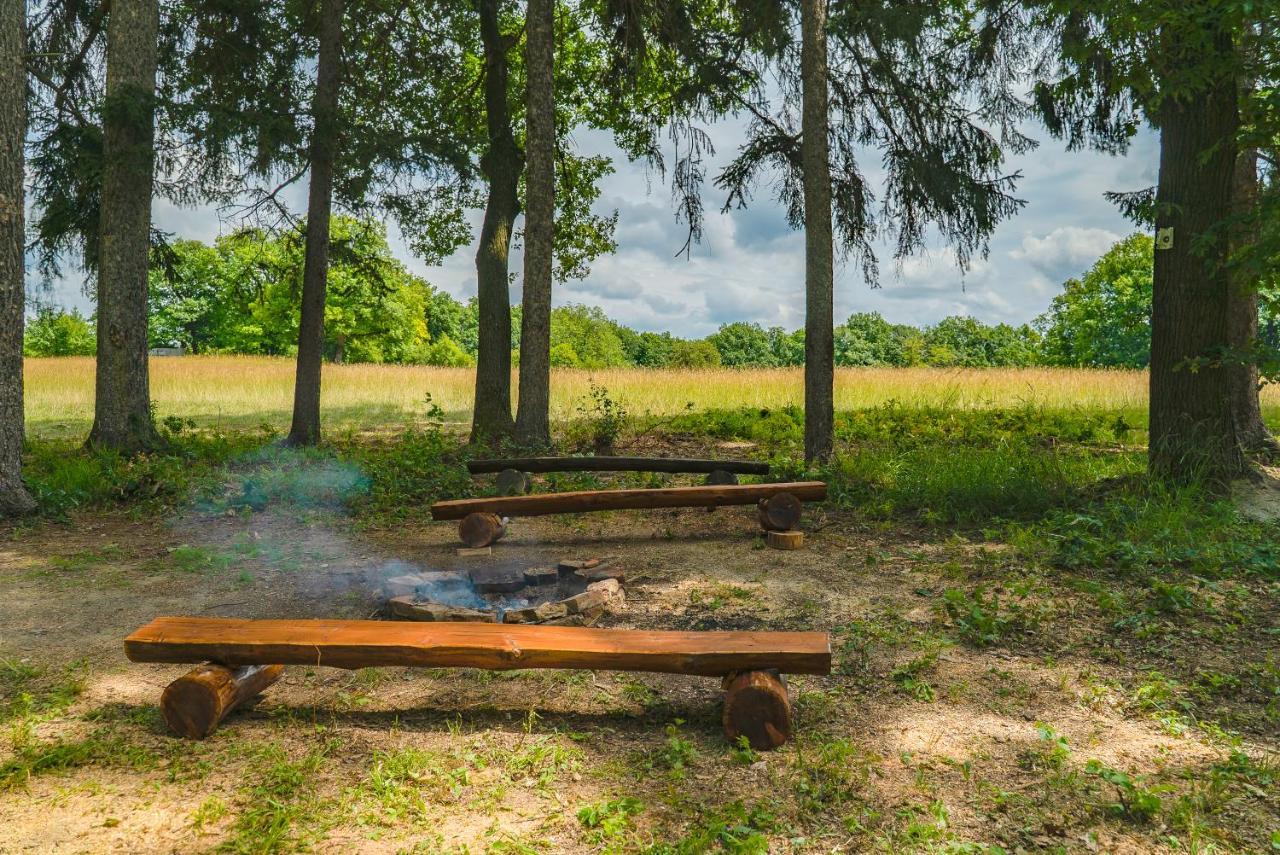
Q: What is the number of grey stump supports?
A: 2